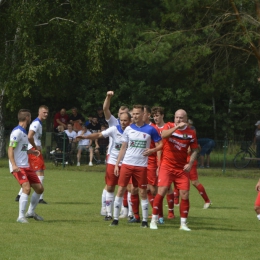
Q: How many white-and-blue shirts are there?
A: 5